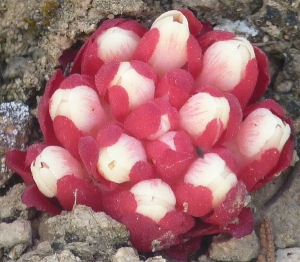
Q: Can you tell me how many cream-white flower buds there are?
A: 11